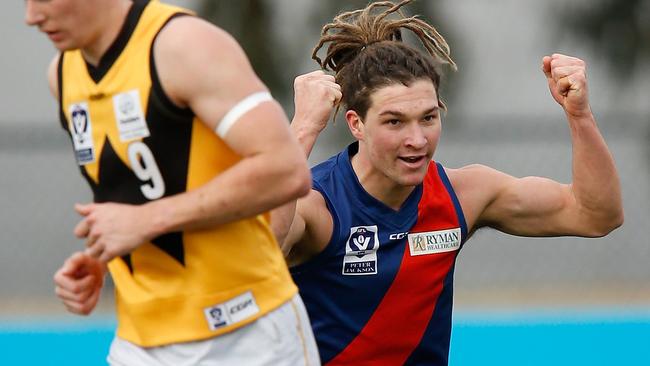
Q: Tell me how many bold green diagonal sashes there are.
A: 0